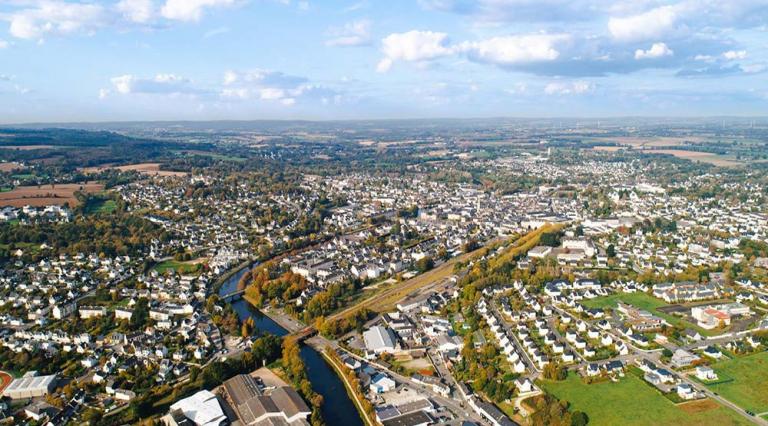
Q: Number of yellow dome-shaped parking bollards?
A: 0